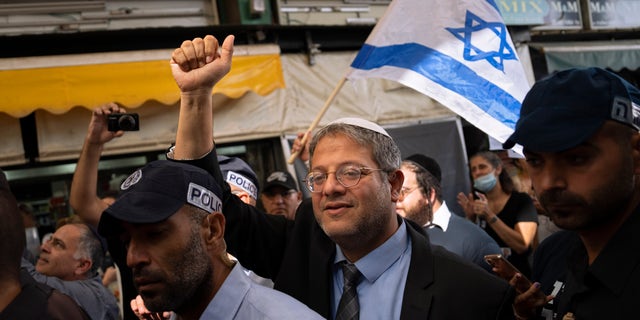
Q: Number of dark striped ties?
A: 1